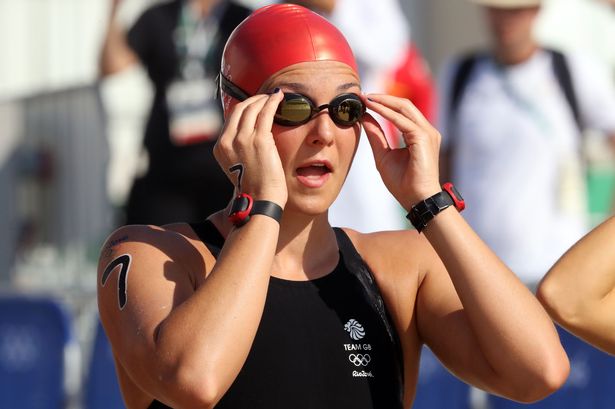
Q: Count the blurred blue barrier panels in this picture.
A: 4